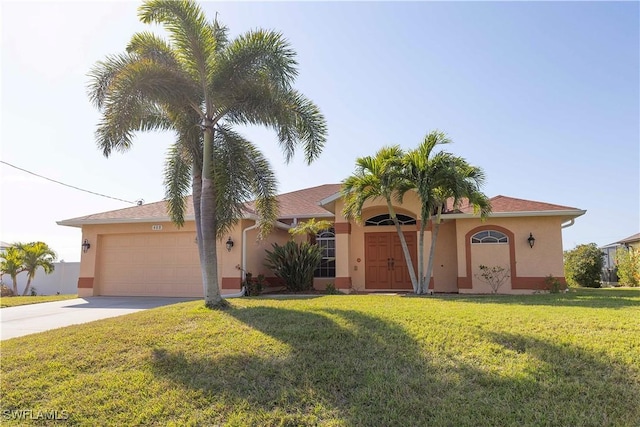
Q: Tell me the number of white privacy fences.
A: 1